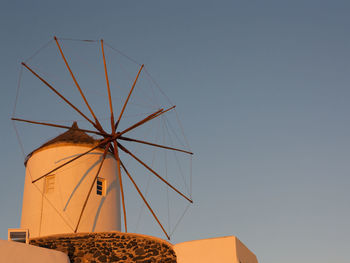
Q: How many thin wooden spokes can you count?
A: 12